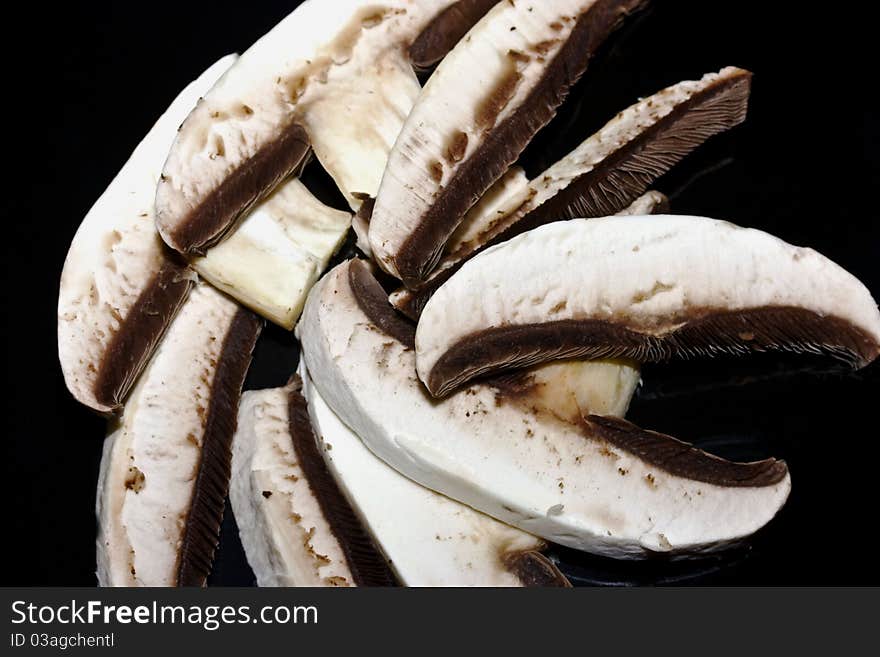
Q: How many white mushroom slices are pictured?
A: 9